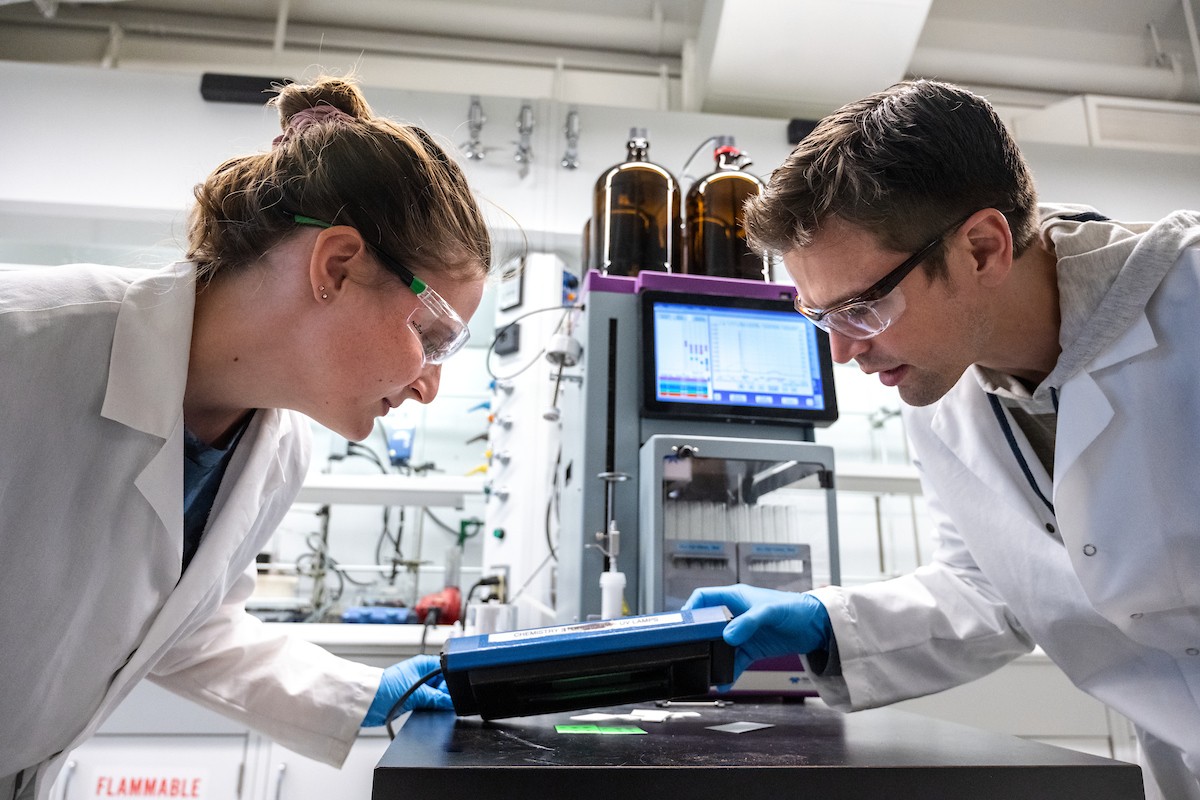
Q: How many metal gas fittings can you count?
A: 3